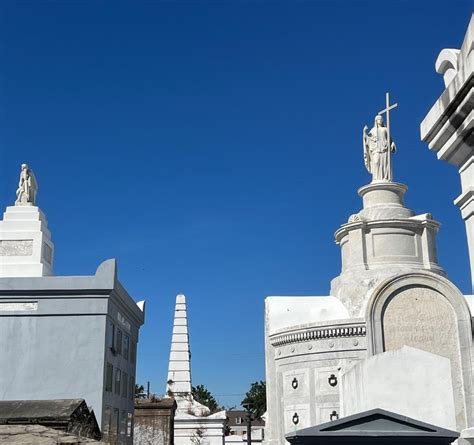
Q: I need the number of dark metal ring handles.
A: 4